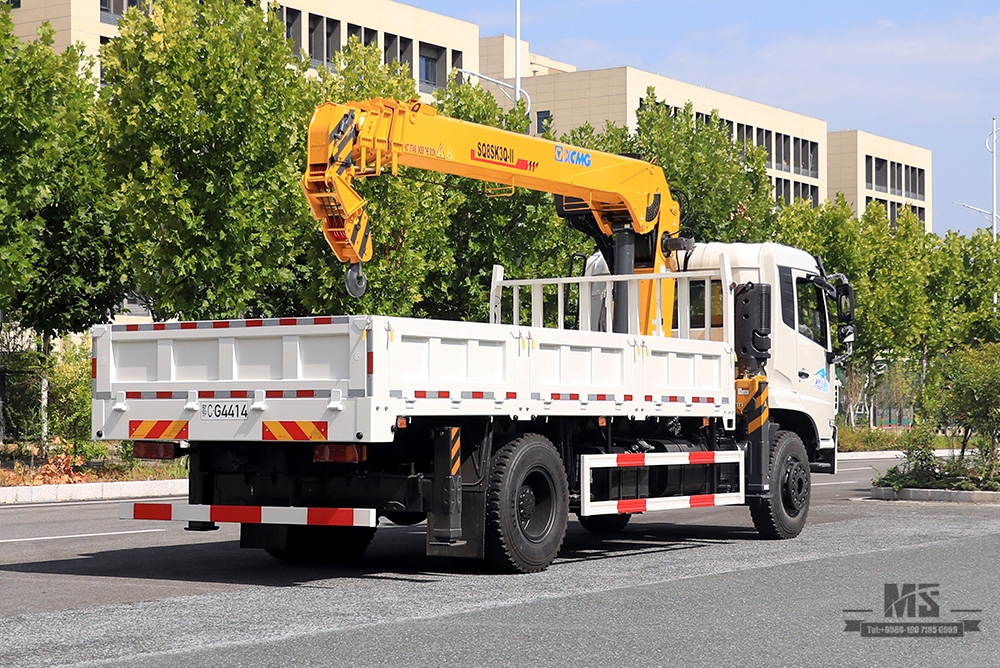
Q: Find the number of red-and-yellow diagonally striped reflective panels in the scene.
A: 2